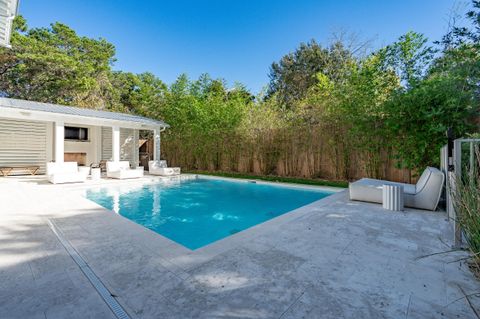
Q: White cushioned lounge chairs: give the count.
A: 4